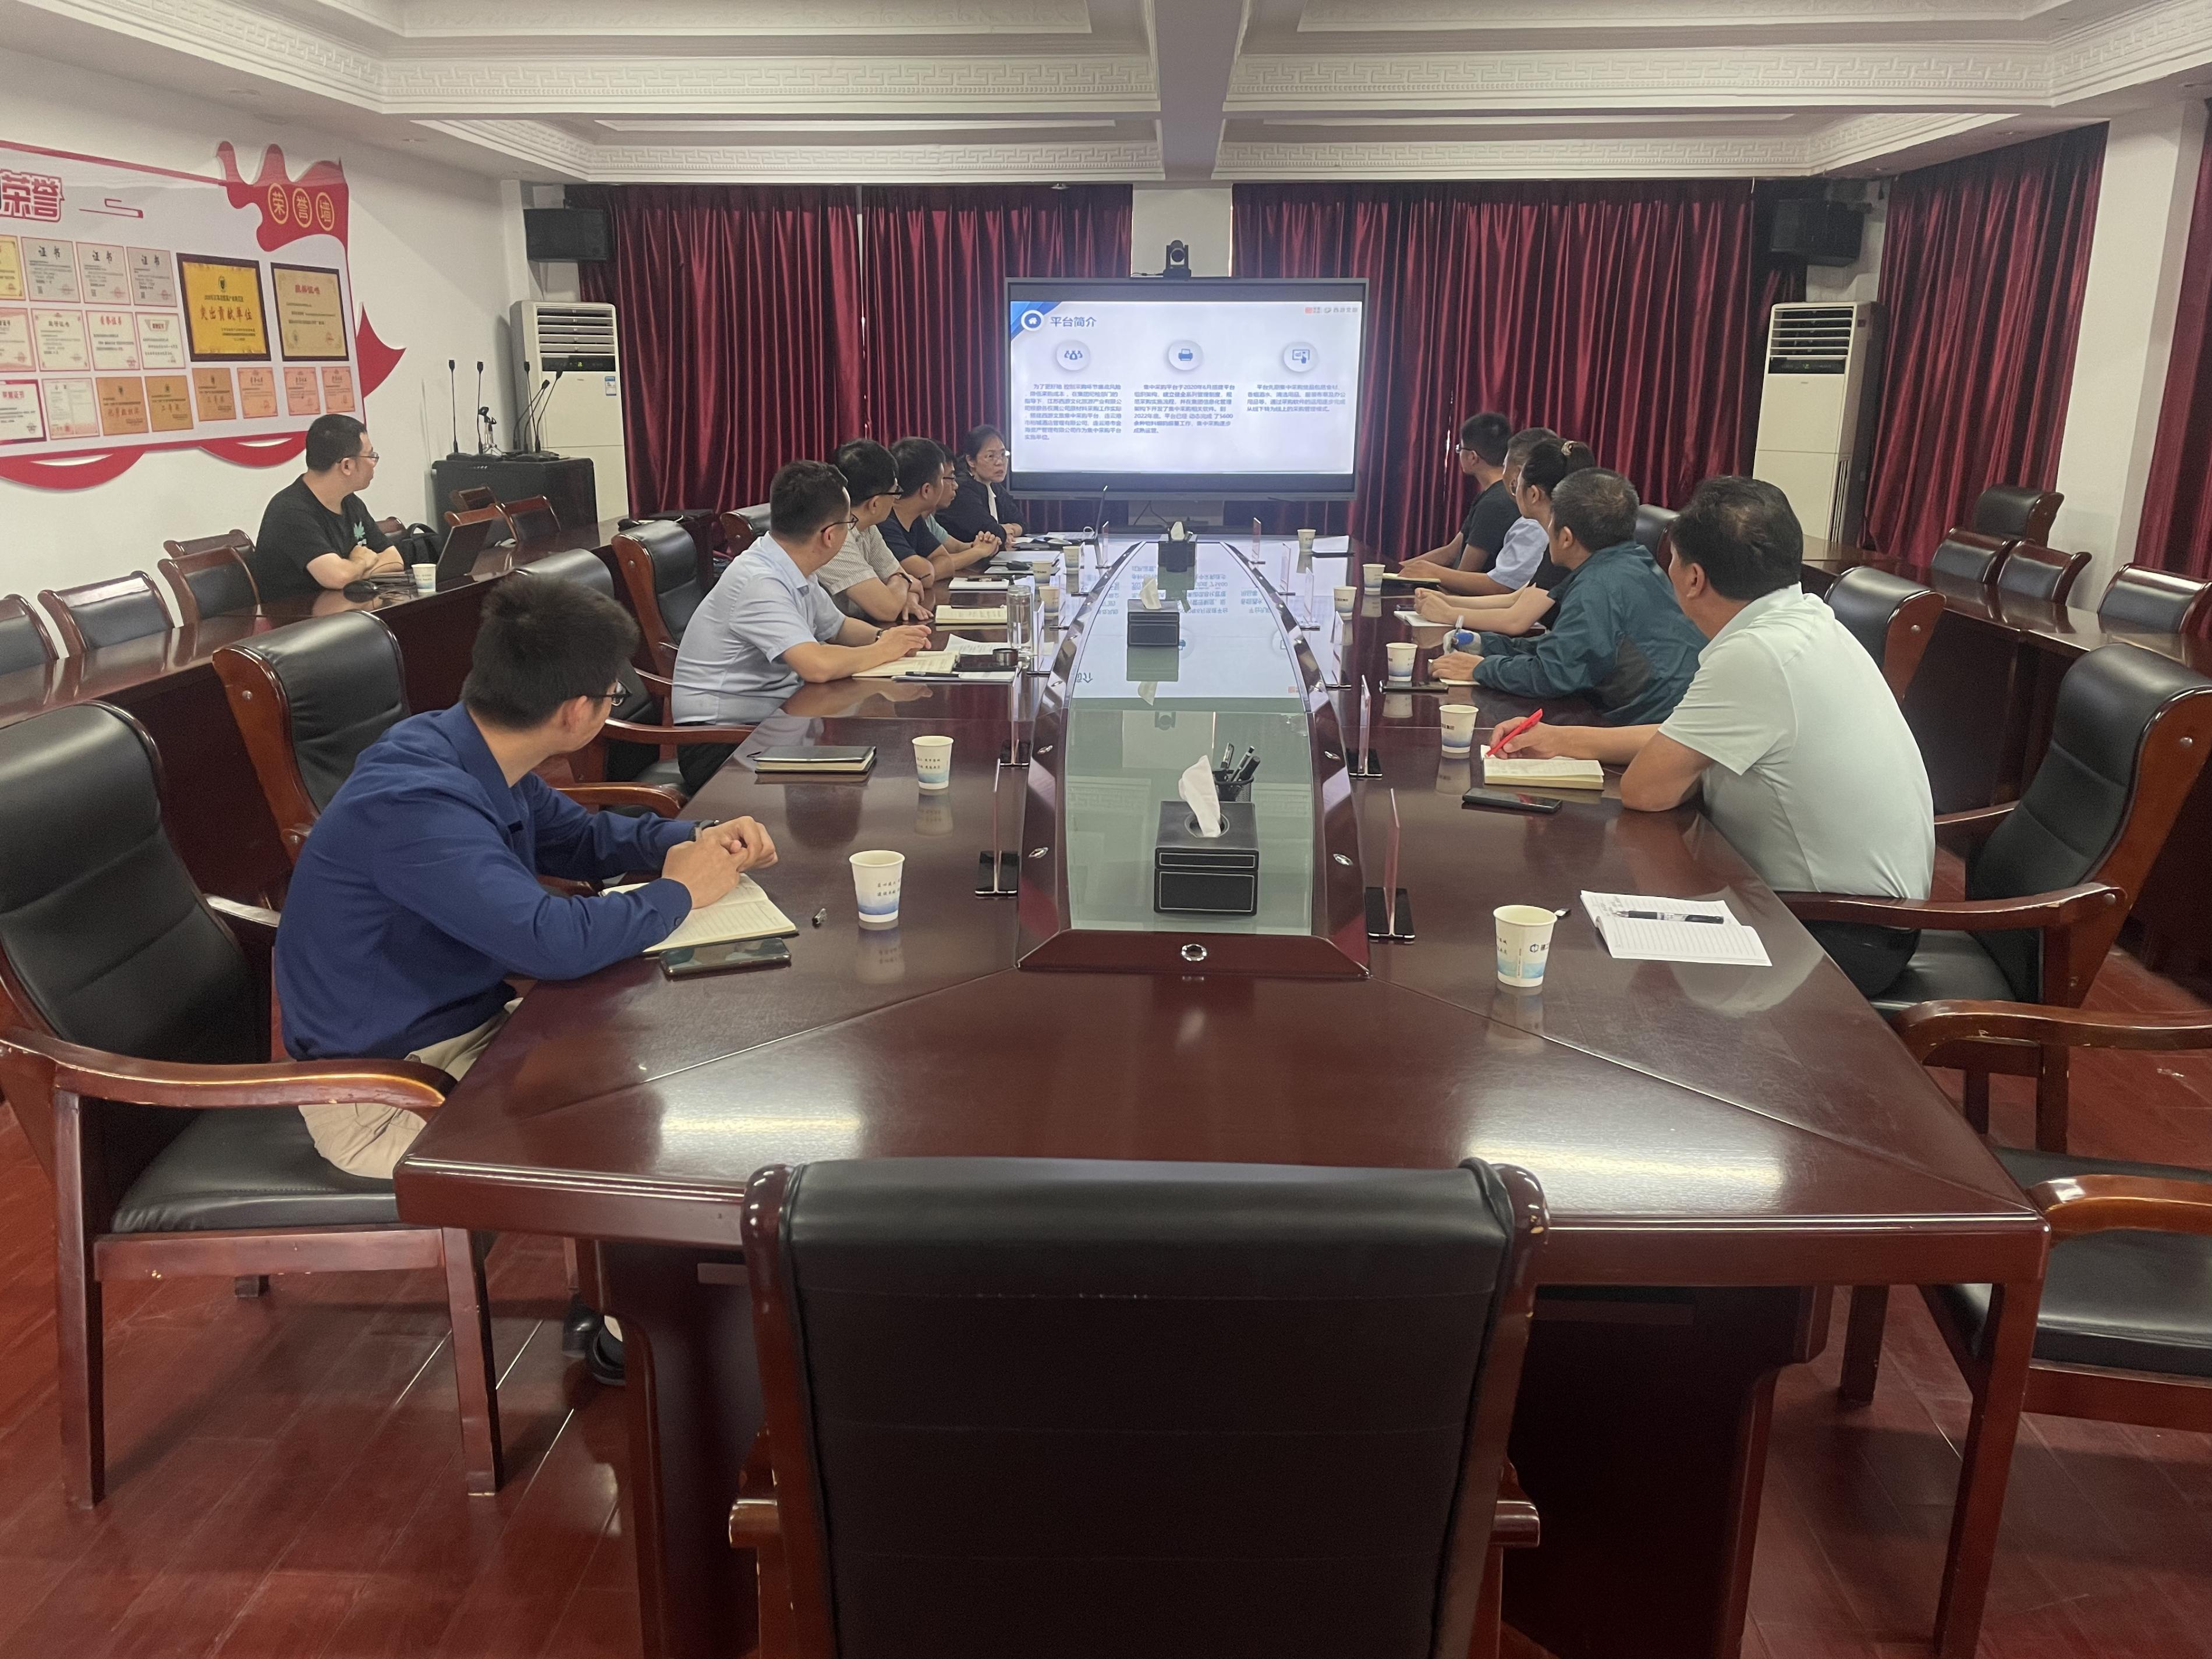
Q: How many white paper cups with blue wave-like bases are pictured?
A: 12